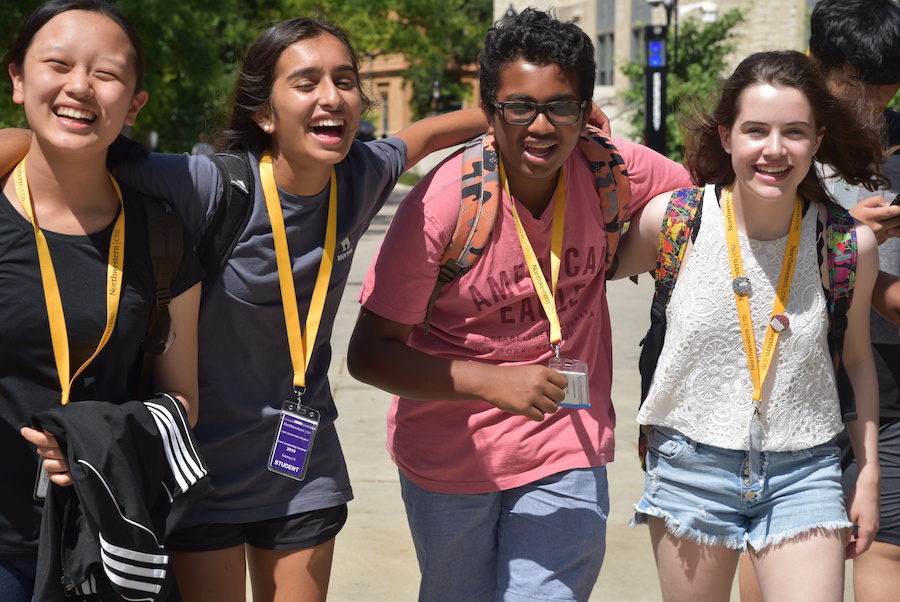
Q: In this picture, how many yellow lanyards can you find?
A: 4